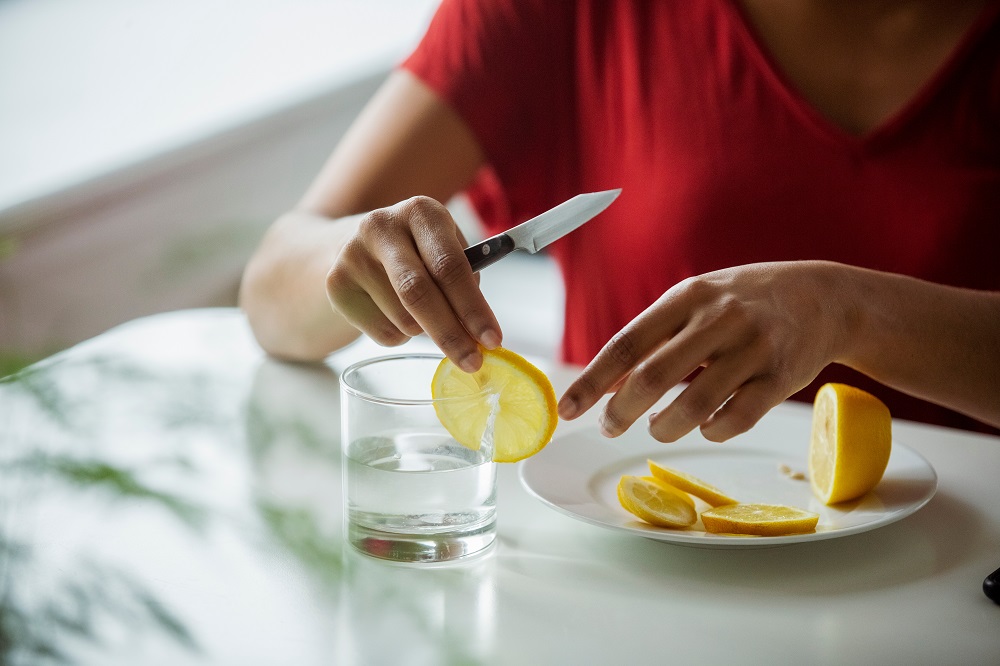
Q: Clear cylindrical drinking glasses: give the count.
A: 1